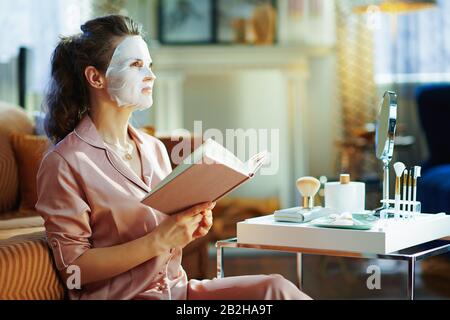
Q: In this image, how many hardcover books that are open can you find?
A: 1